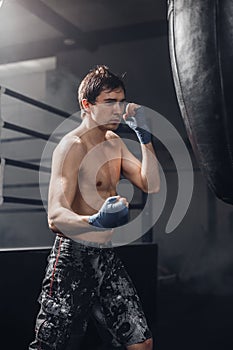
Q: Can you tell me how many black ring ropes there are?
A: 4